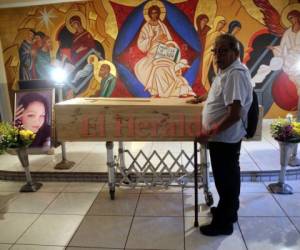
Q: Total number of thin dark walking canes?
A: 1